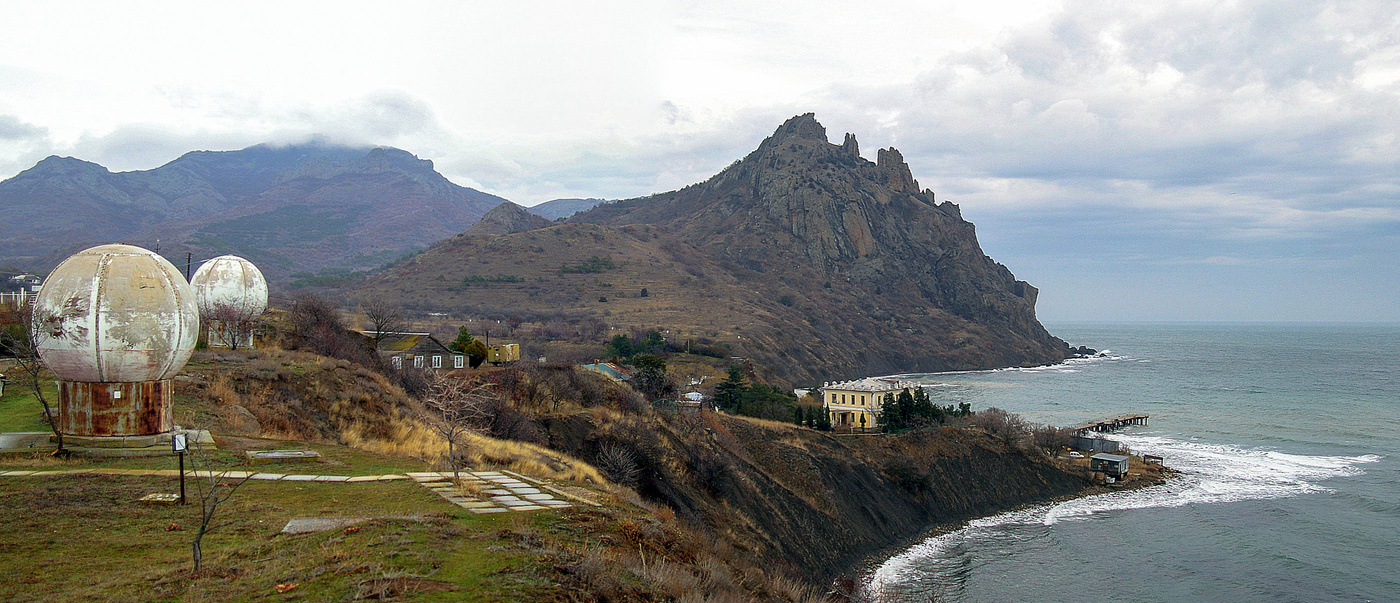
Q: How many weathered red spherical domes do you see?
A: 0